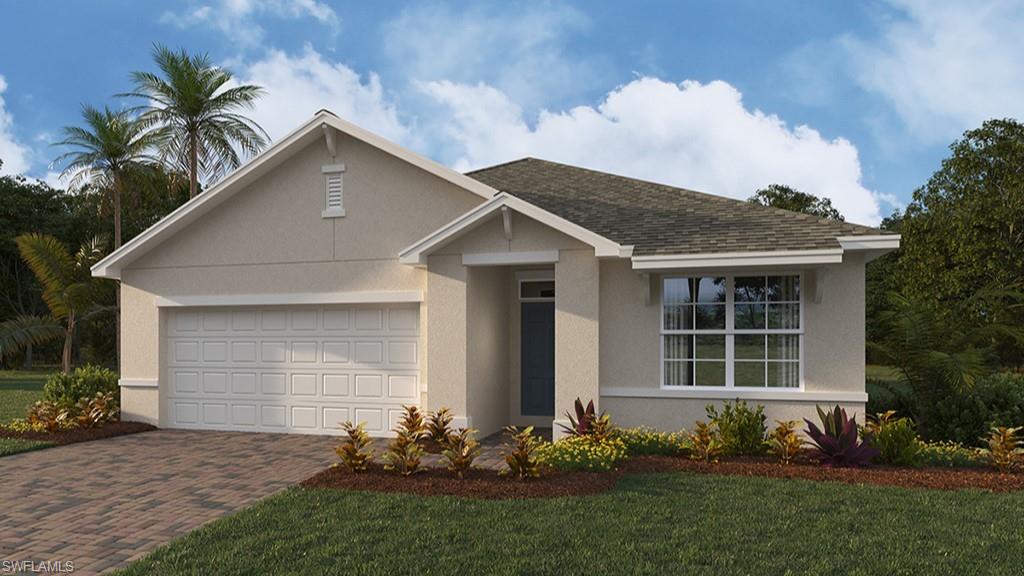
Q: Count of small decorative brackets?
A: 4